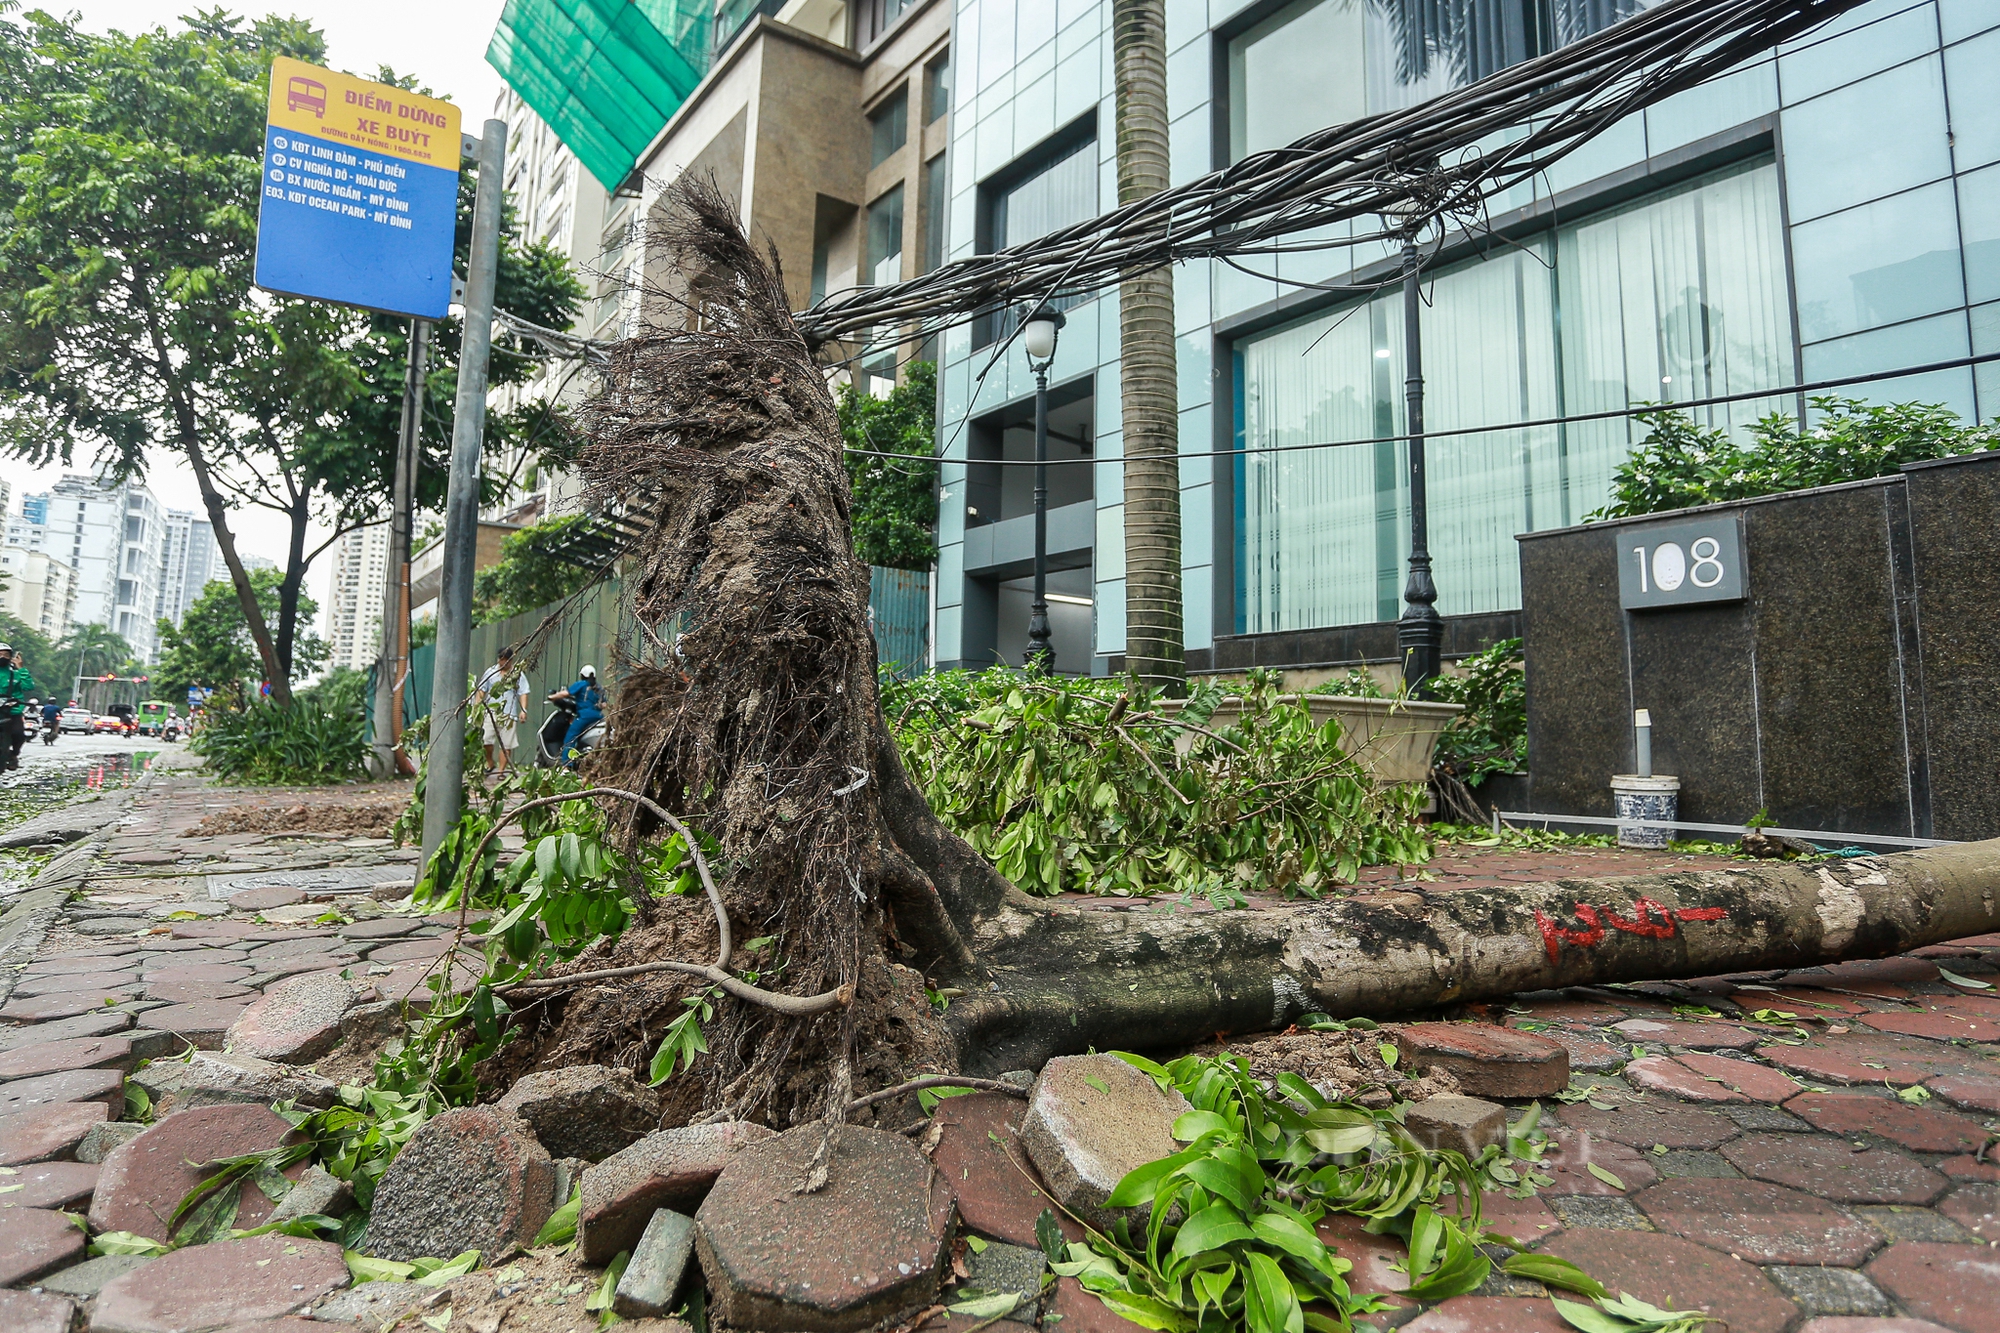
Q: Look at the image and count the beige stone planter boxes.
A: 1